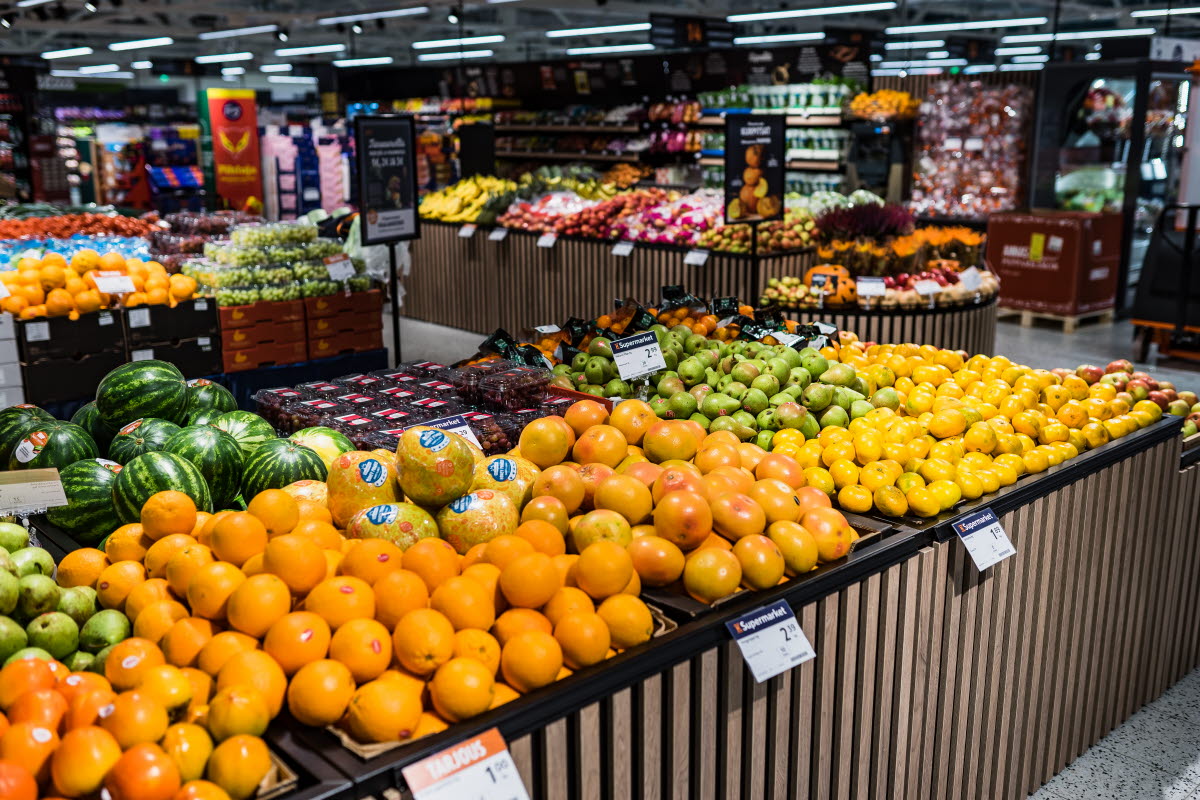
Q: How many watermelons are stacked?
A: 13